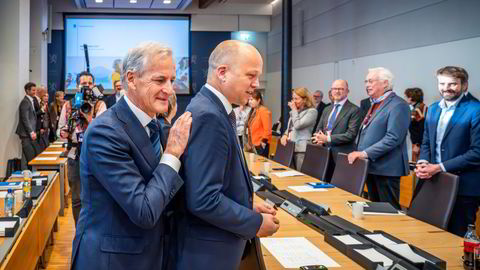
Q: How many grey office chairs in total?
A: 4